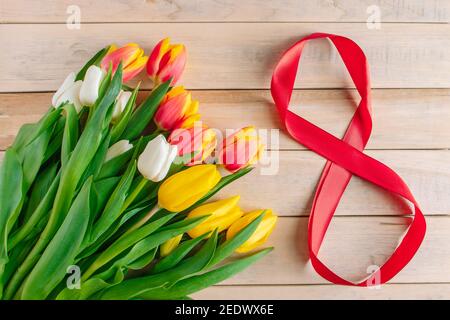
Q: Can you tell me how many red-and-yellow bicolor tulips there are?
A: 5